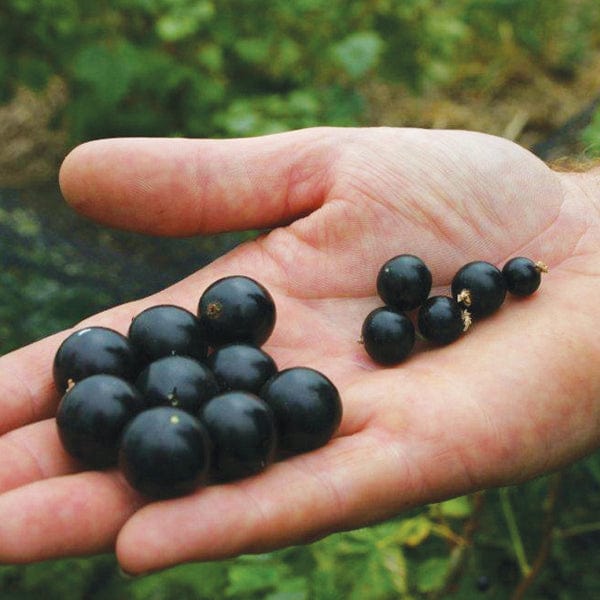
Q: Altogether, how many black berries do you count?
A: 14